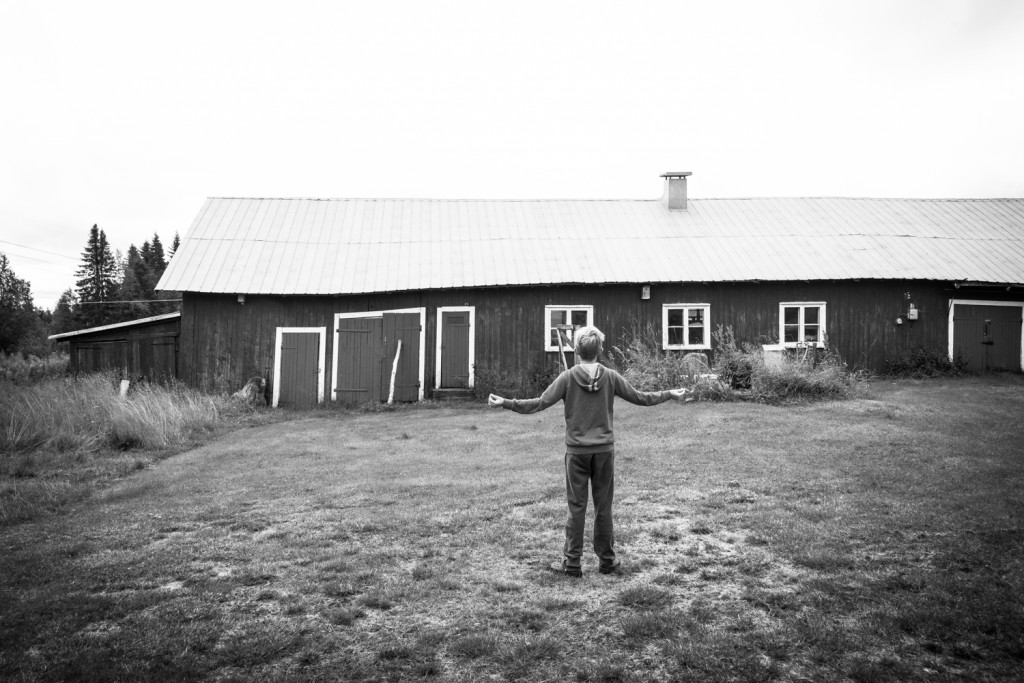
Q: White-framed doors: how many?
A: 4